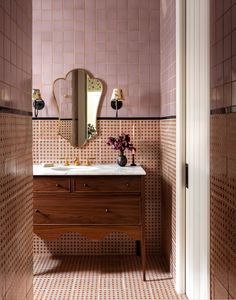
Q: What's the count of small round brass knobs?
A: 5